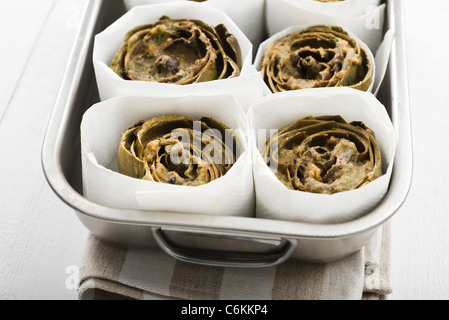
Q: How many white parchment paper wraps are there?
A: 6